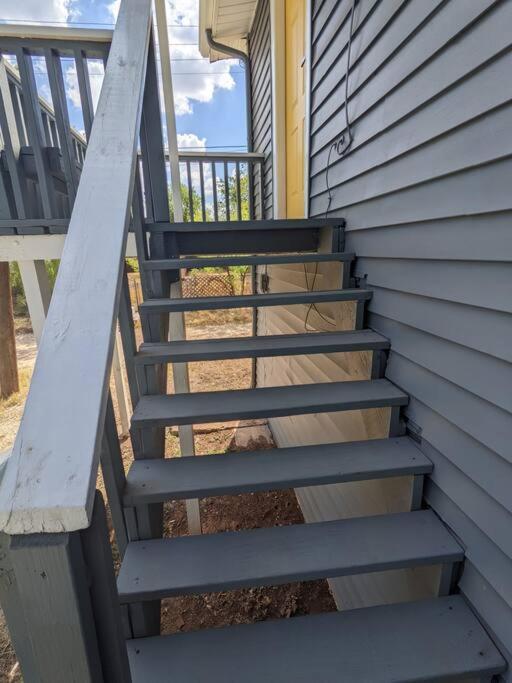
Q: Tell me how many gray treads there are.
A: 8